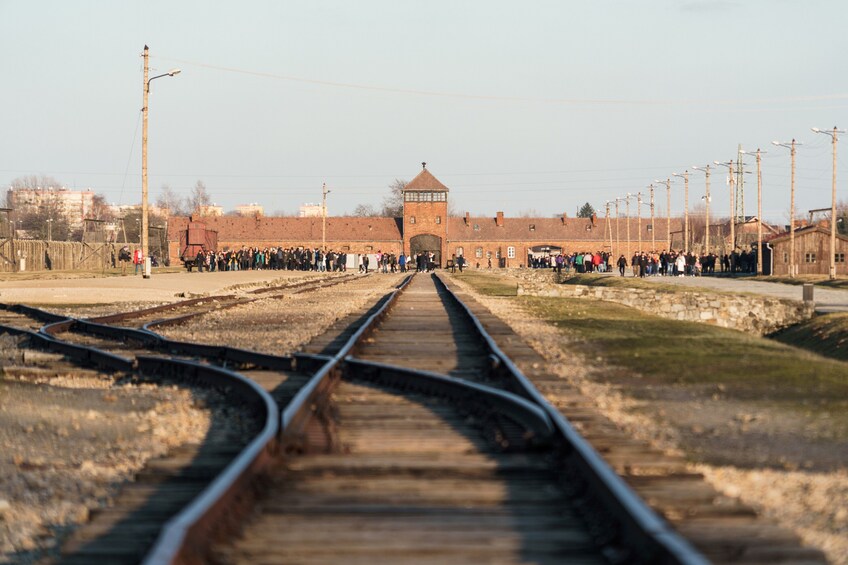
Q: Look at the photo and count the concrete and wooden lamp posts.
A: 14